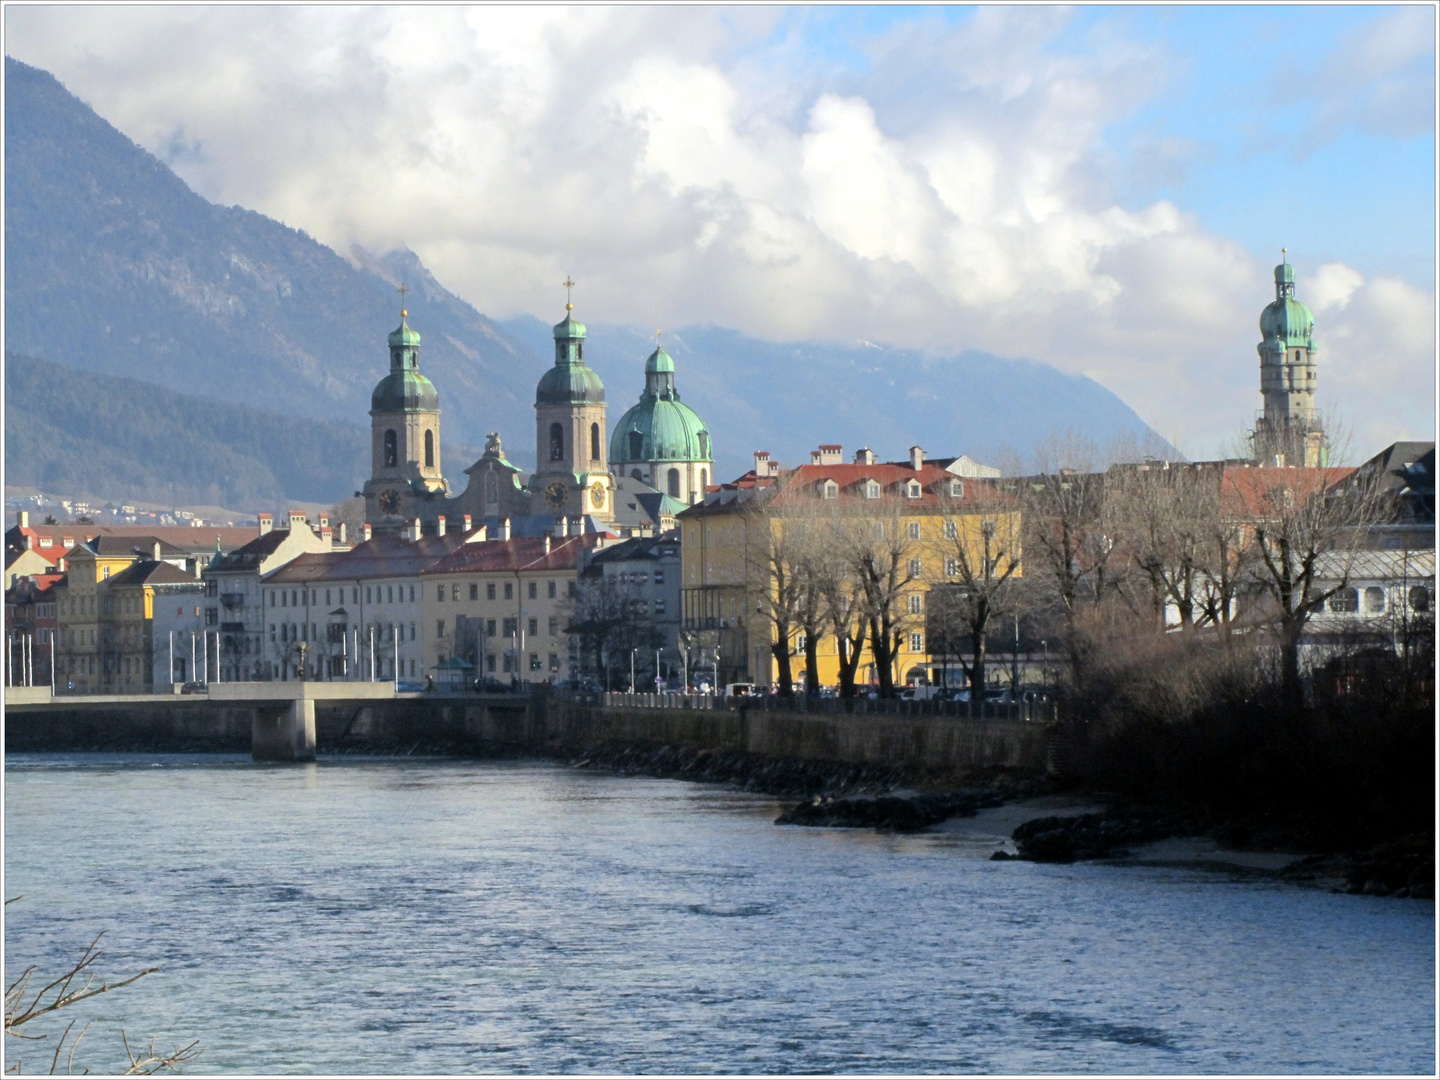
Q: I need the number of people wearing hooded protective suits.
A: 0